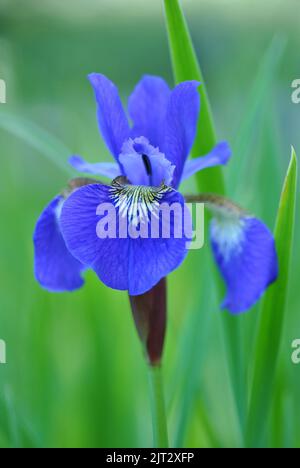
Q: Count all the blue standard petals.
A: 3